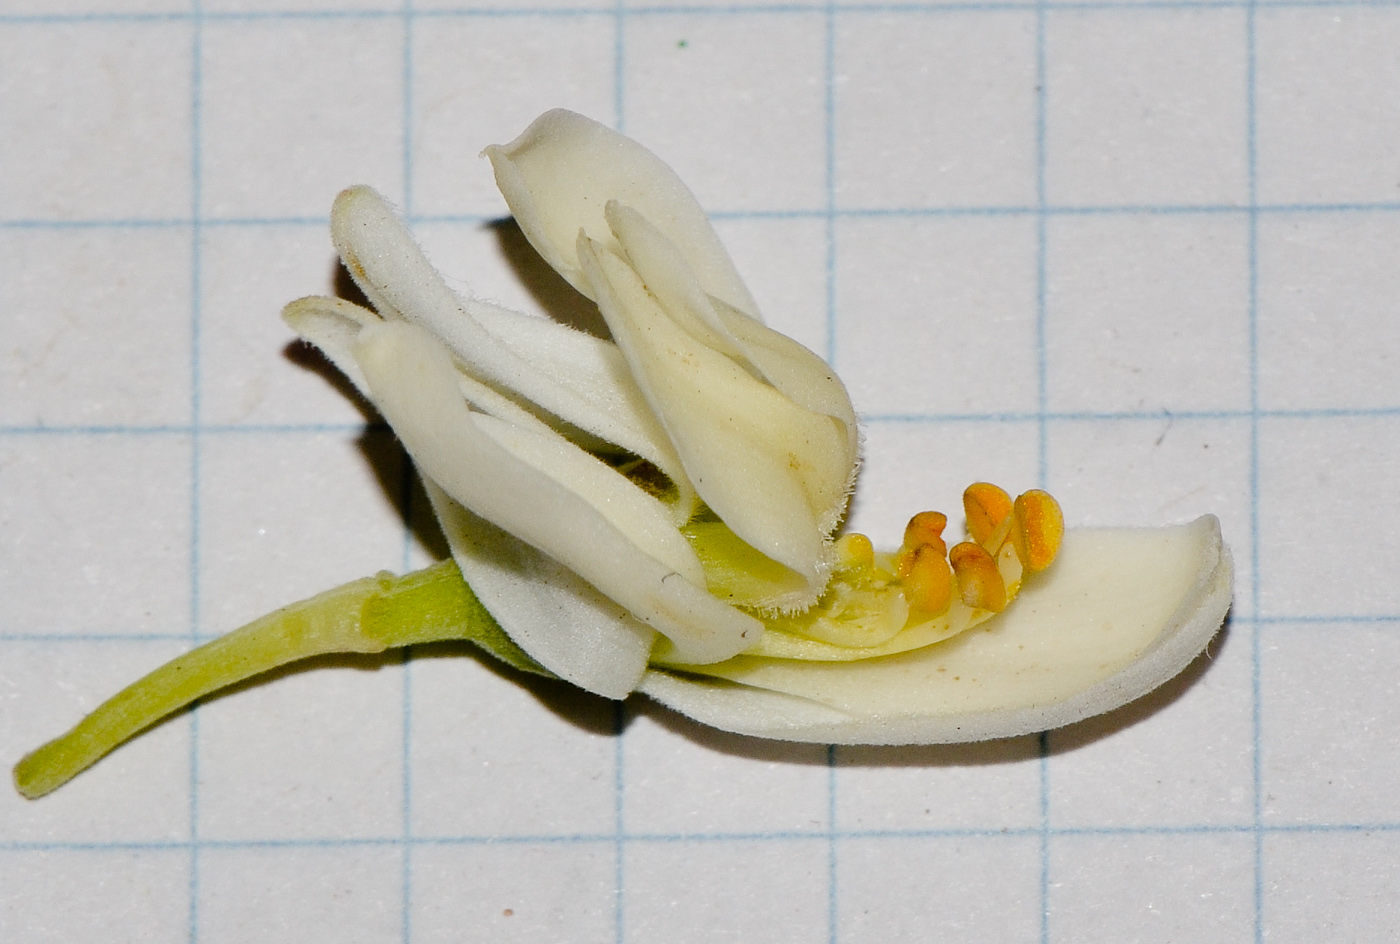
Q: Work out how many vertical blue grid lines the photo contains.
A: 6